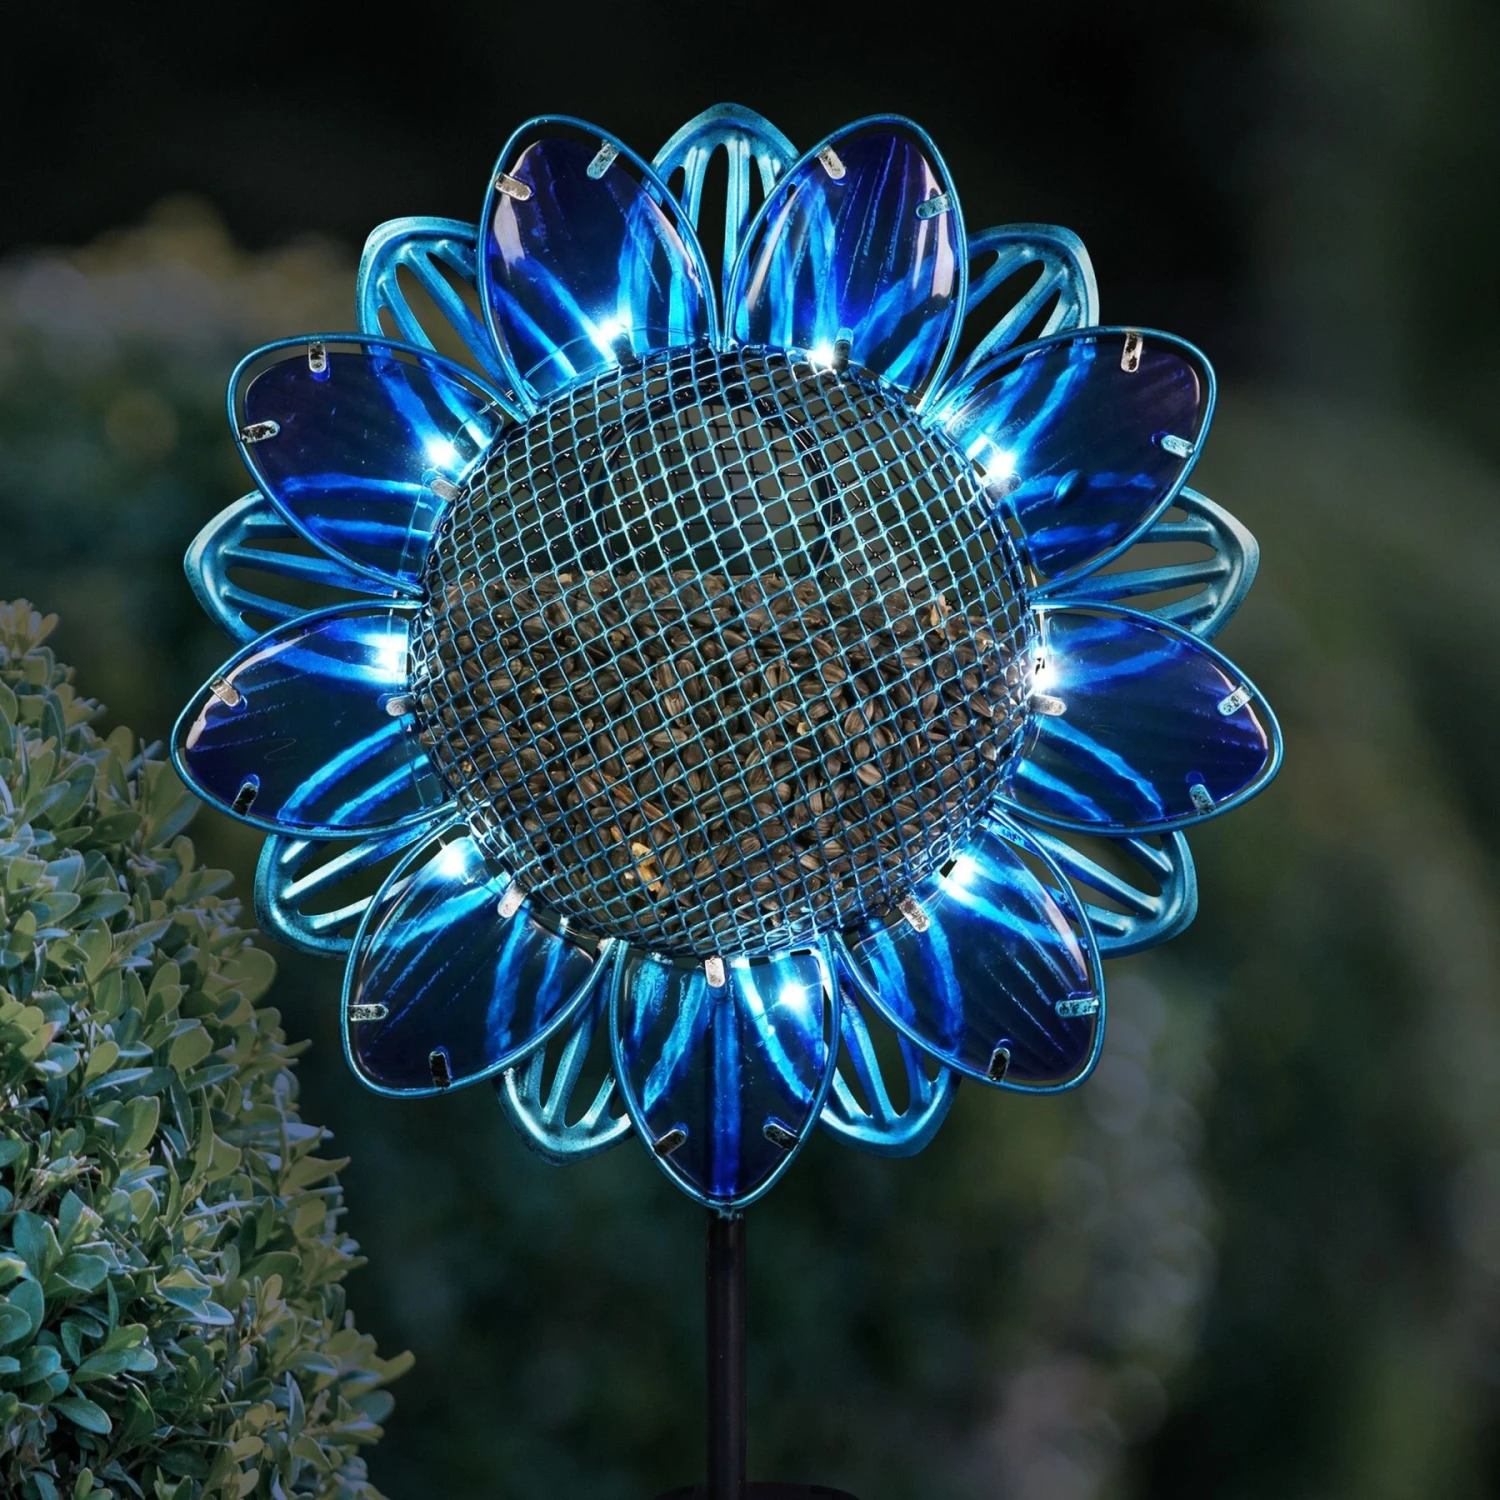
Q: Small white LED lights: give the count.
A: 9